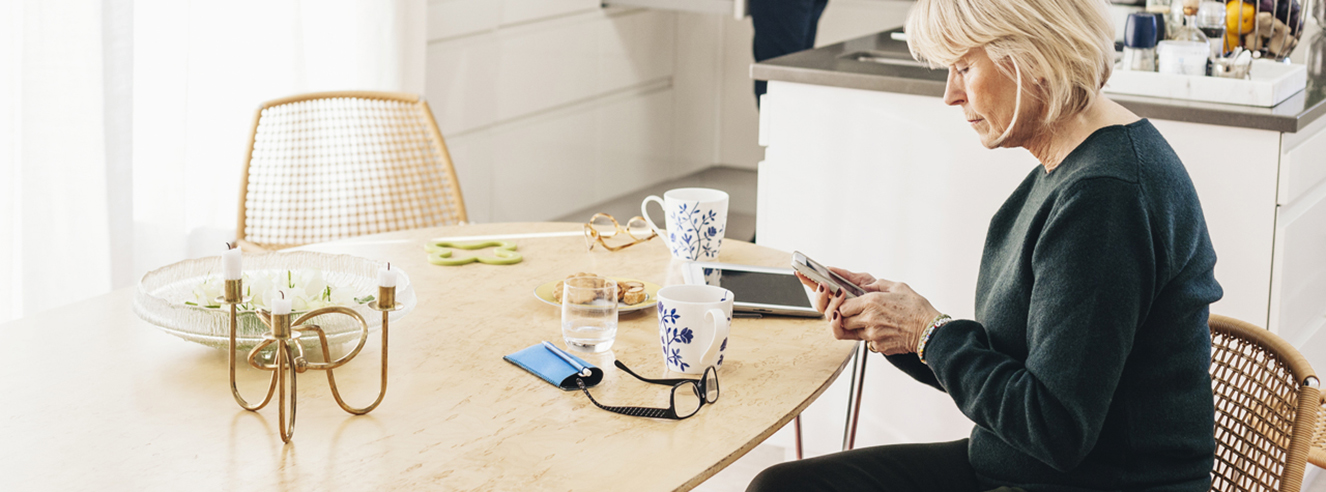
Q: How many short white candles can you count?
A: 3